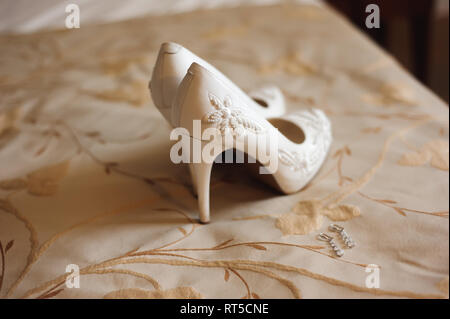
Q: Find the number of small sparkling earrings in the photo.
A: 2